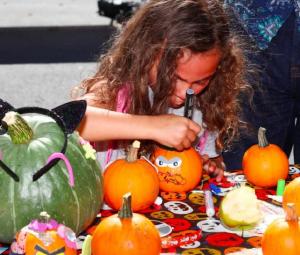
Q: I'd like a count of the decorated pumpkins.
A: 3